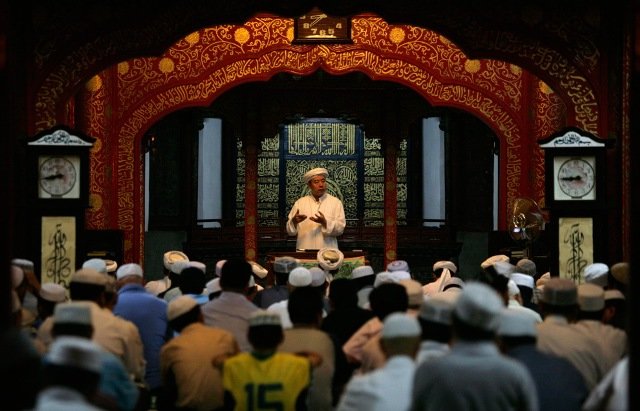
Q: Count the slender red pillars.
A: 2